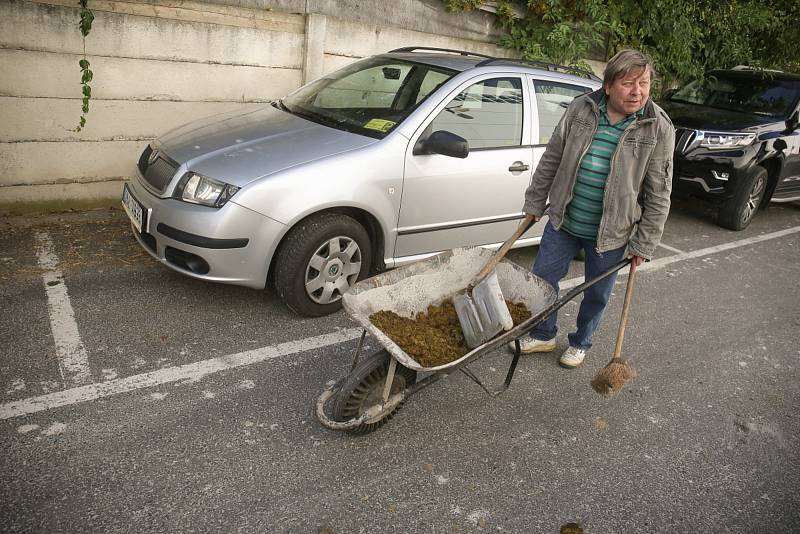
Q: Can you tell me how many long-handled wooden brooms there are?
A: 1